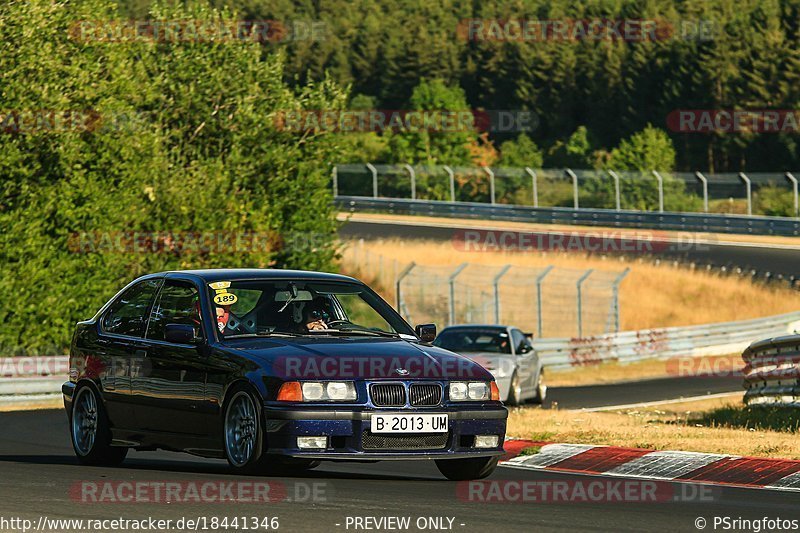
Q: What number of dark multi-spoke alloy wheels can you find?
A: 2